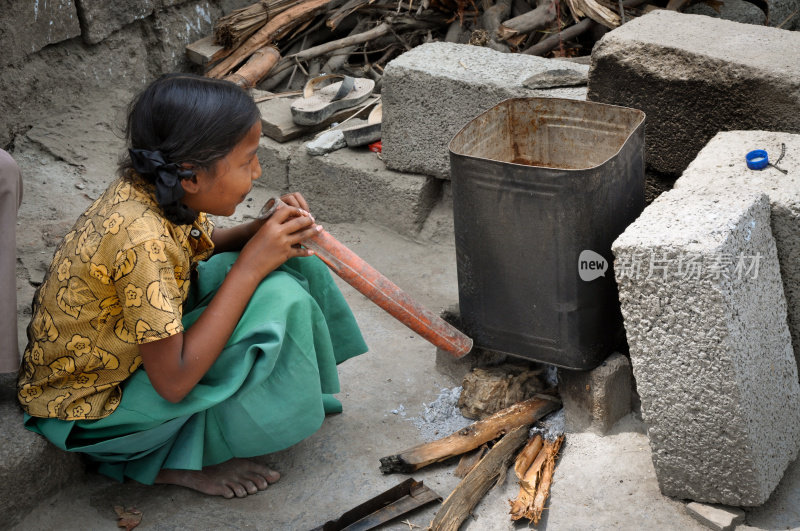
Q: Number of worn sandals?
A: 2